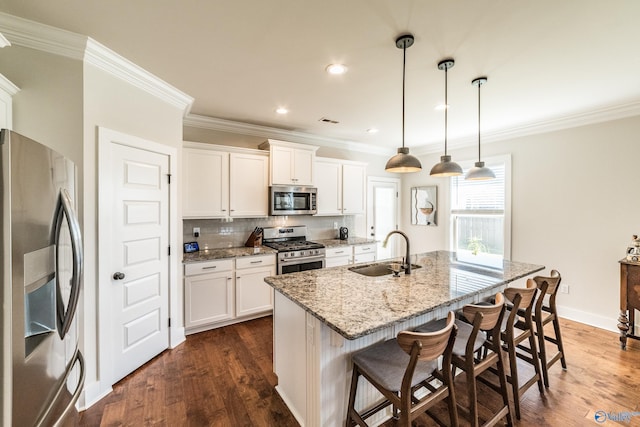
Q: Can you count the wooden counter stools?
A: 4